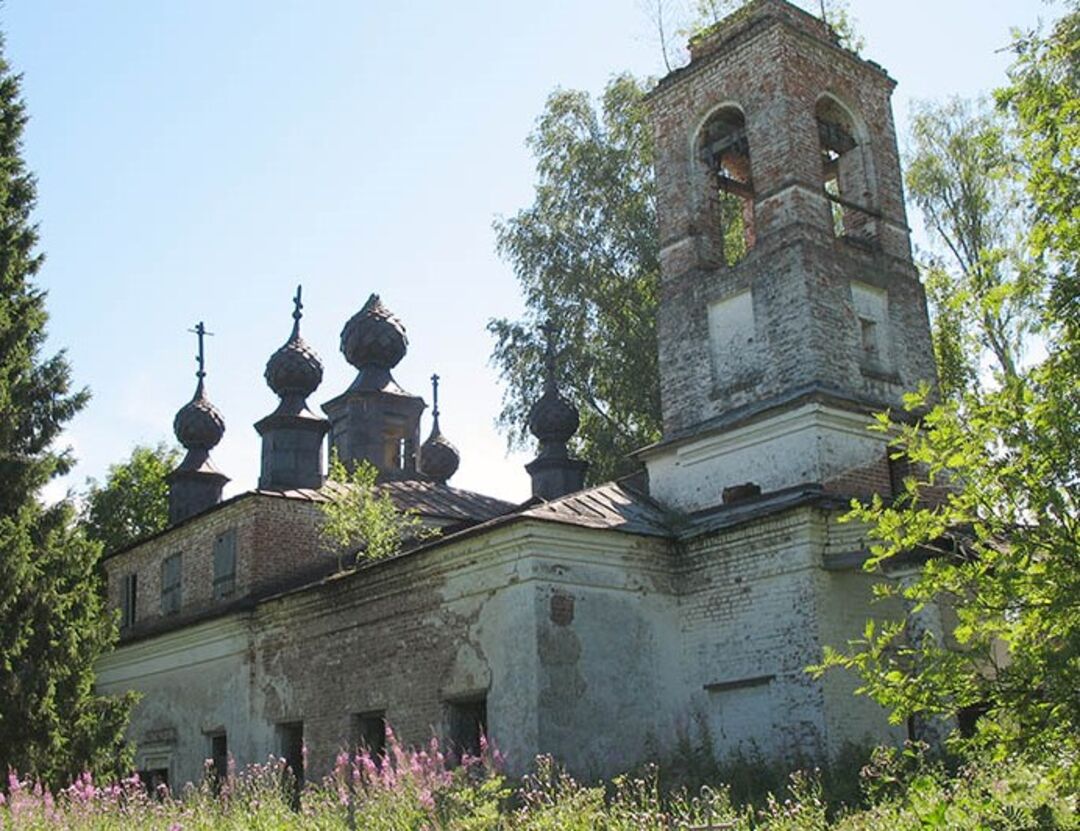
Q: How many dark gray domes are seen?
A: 5